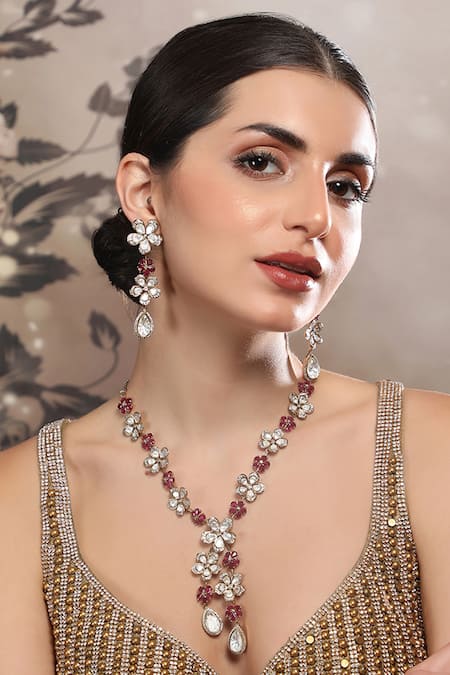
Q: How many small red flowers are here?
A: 12